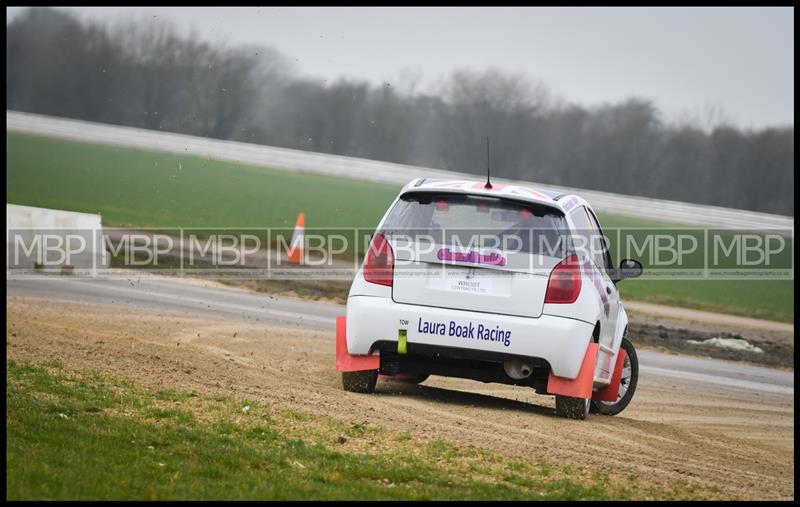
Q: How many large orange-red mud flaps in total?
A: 3